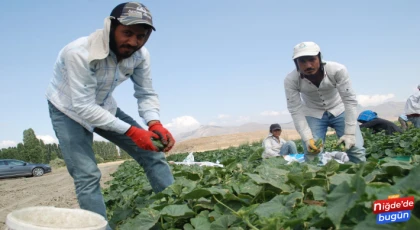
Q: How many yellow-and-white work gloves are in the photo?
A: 2